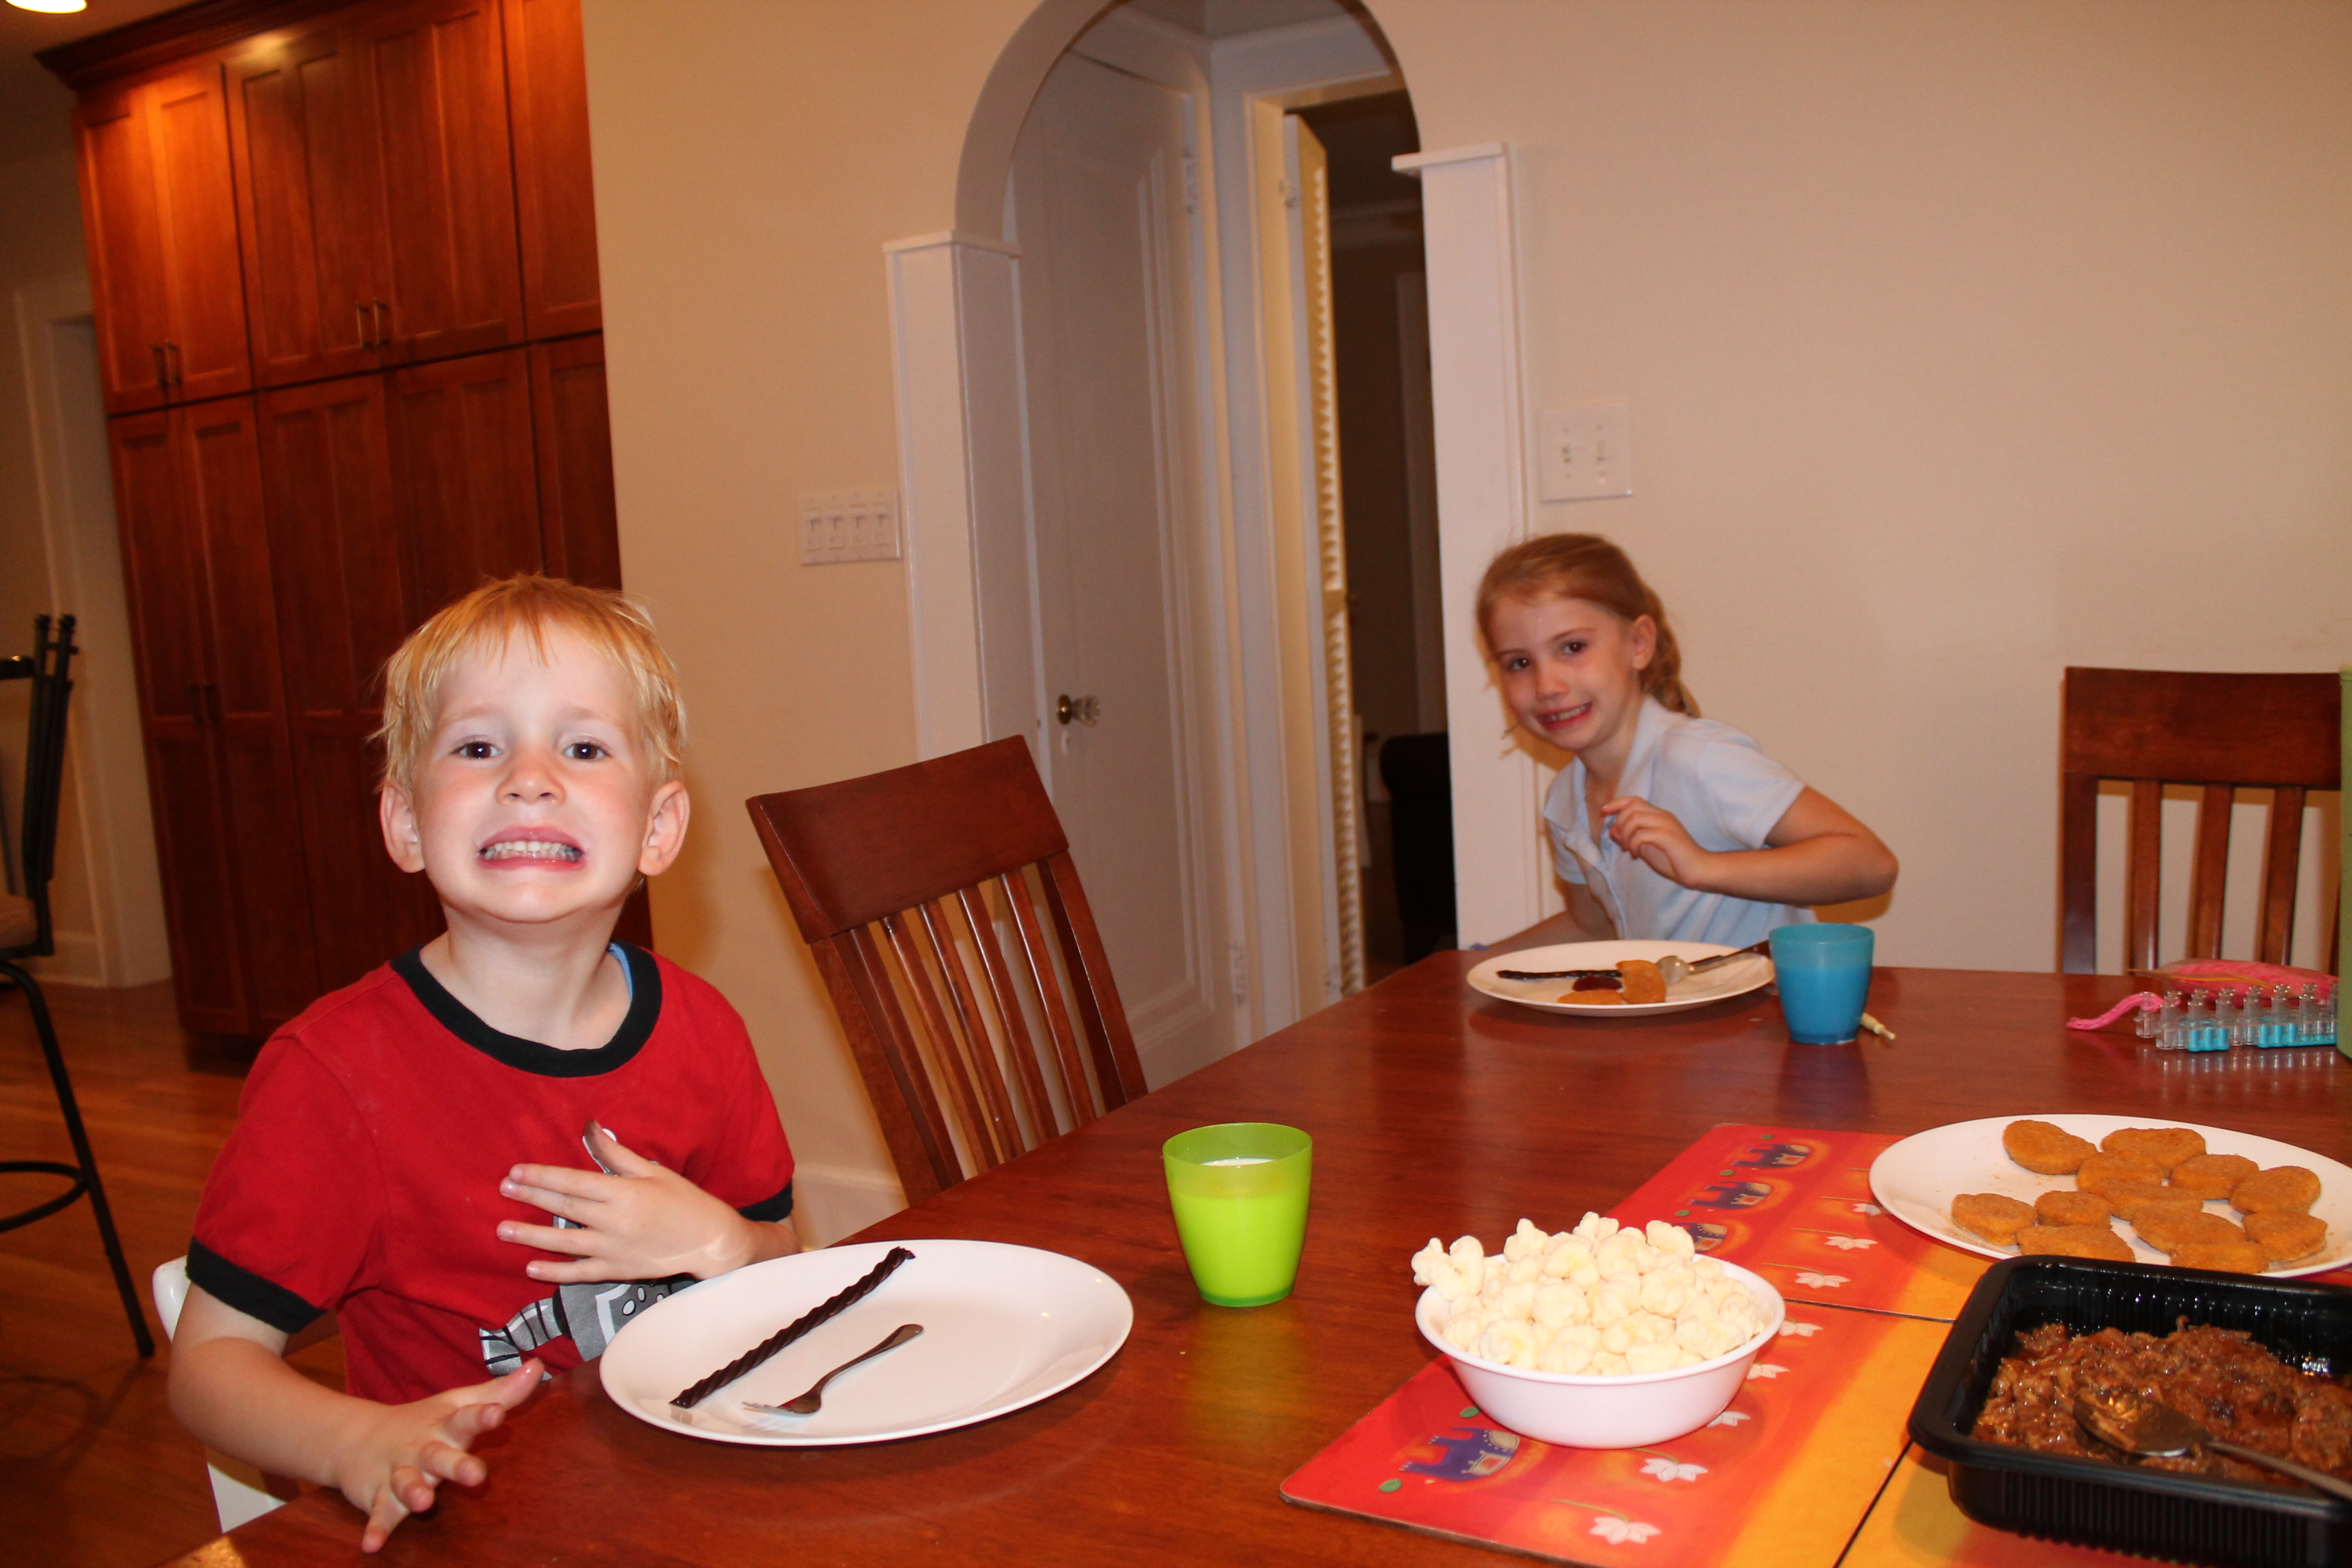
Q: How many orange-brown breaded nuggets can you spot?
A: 14